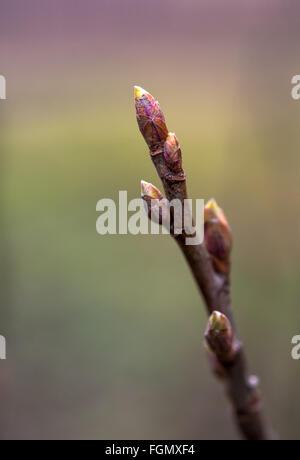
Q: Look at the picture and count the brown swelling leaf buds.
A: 5